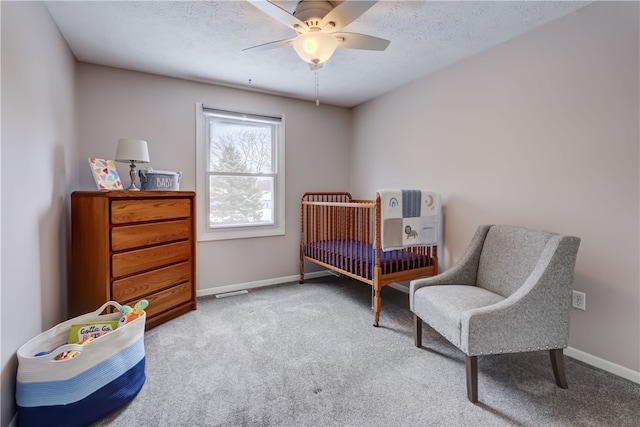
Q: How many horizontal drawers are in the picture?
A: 5